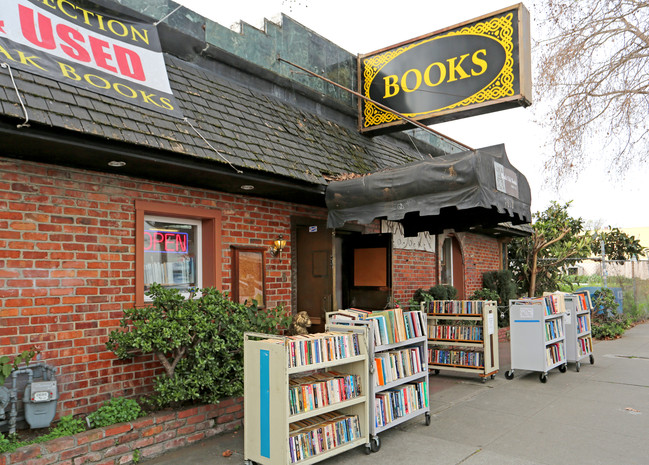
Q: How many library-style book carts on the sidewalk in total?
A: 5